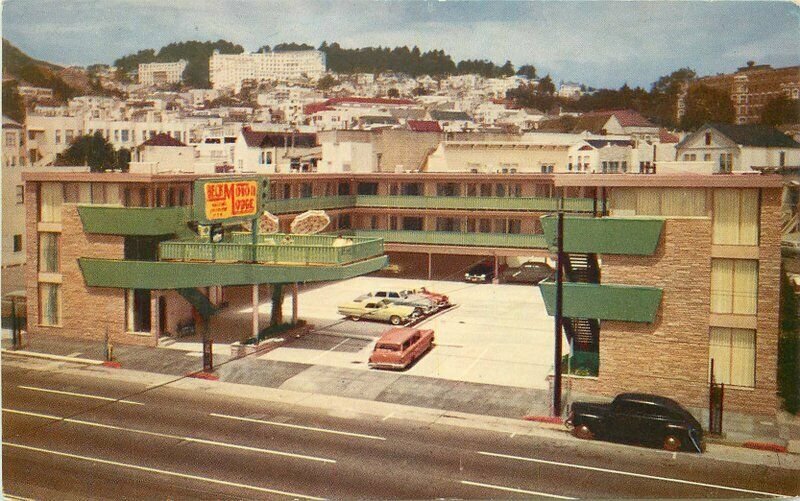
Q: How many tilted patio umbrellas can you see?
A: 2